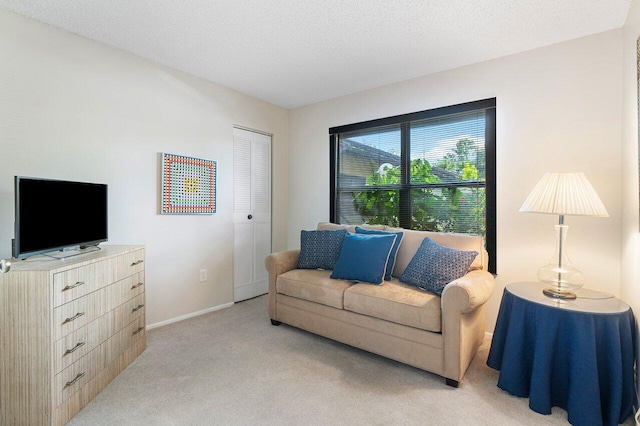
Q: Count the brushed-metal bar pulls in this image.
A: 8